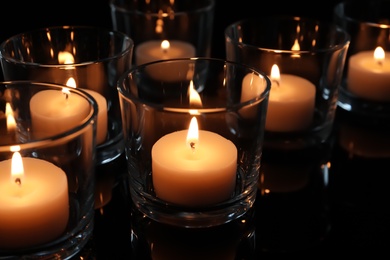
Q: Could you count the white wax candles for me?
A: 6